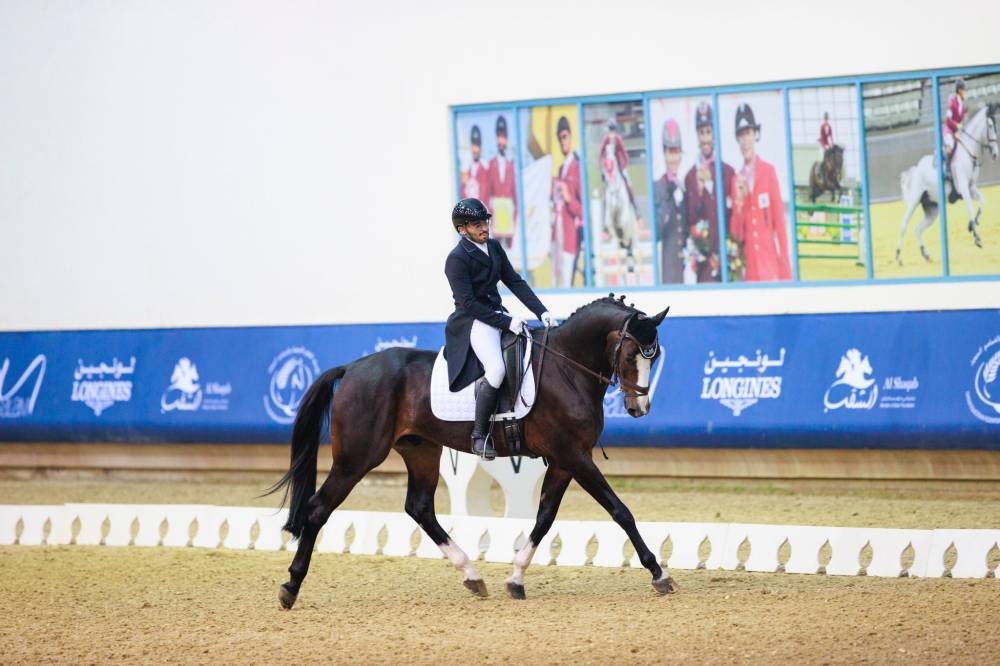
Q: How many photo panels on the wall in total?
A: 8